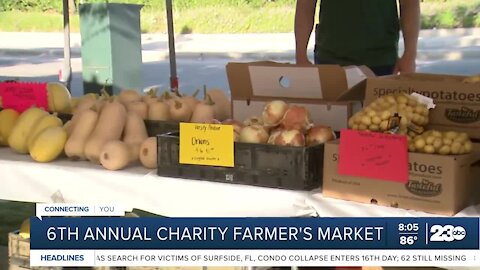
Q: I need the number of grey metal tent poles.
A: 2